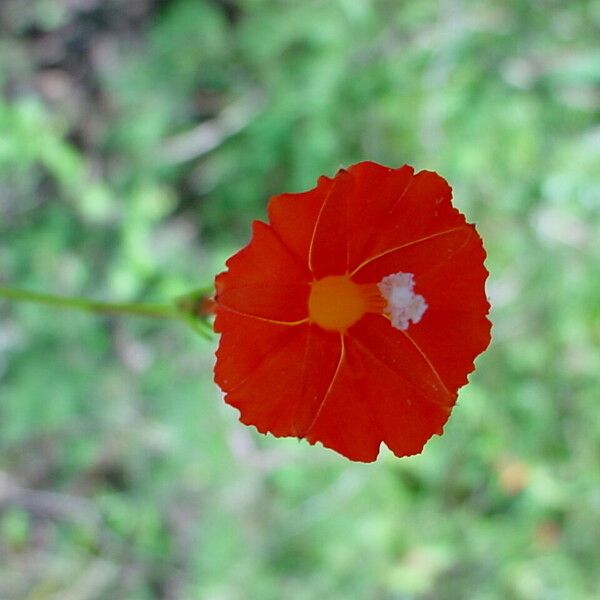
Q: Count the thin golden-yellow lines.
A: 5